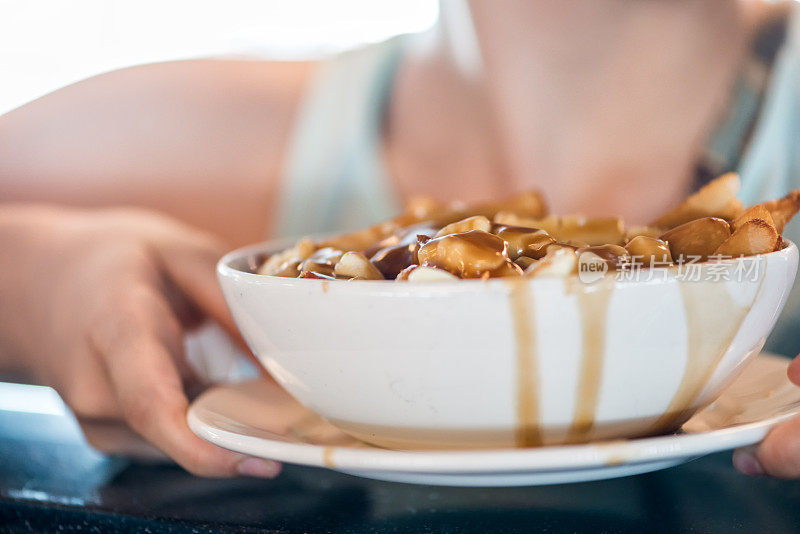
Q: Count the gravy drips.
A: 3